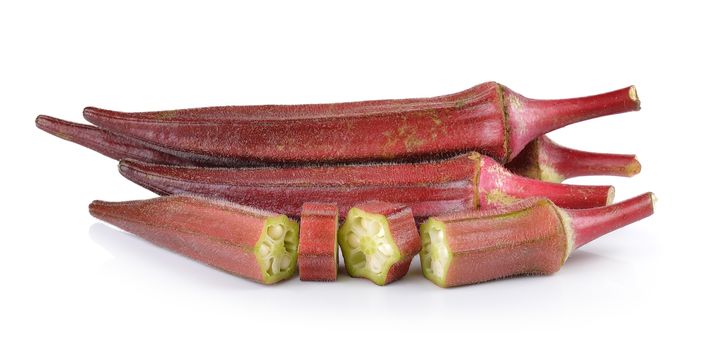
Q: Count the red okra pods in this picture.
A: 4